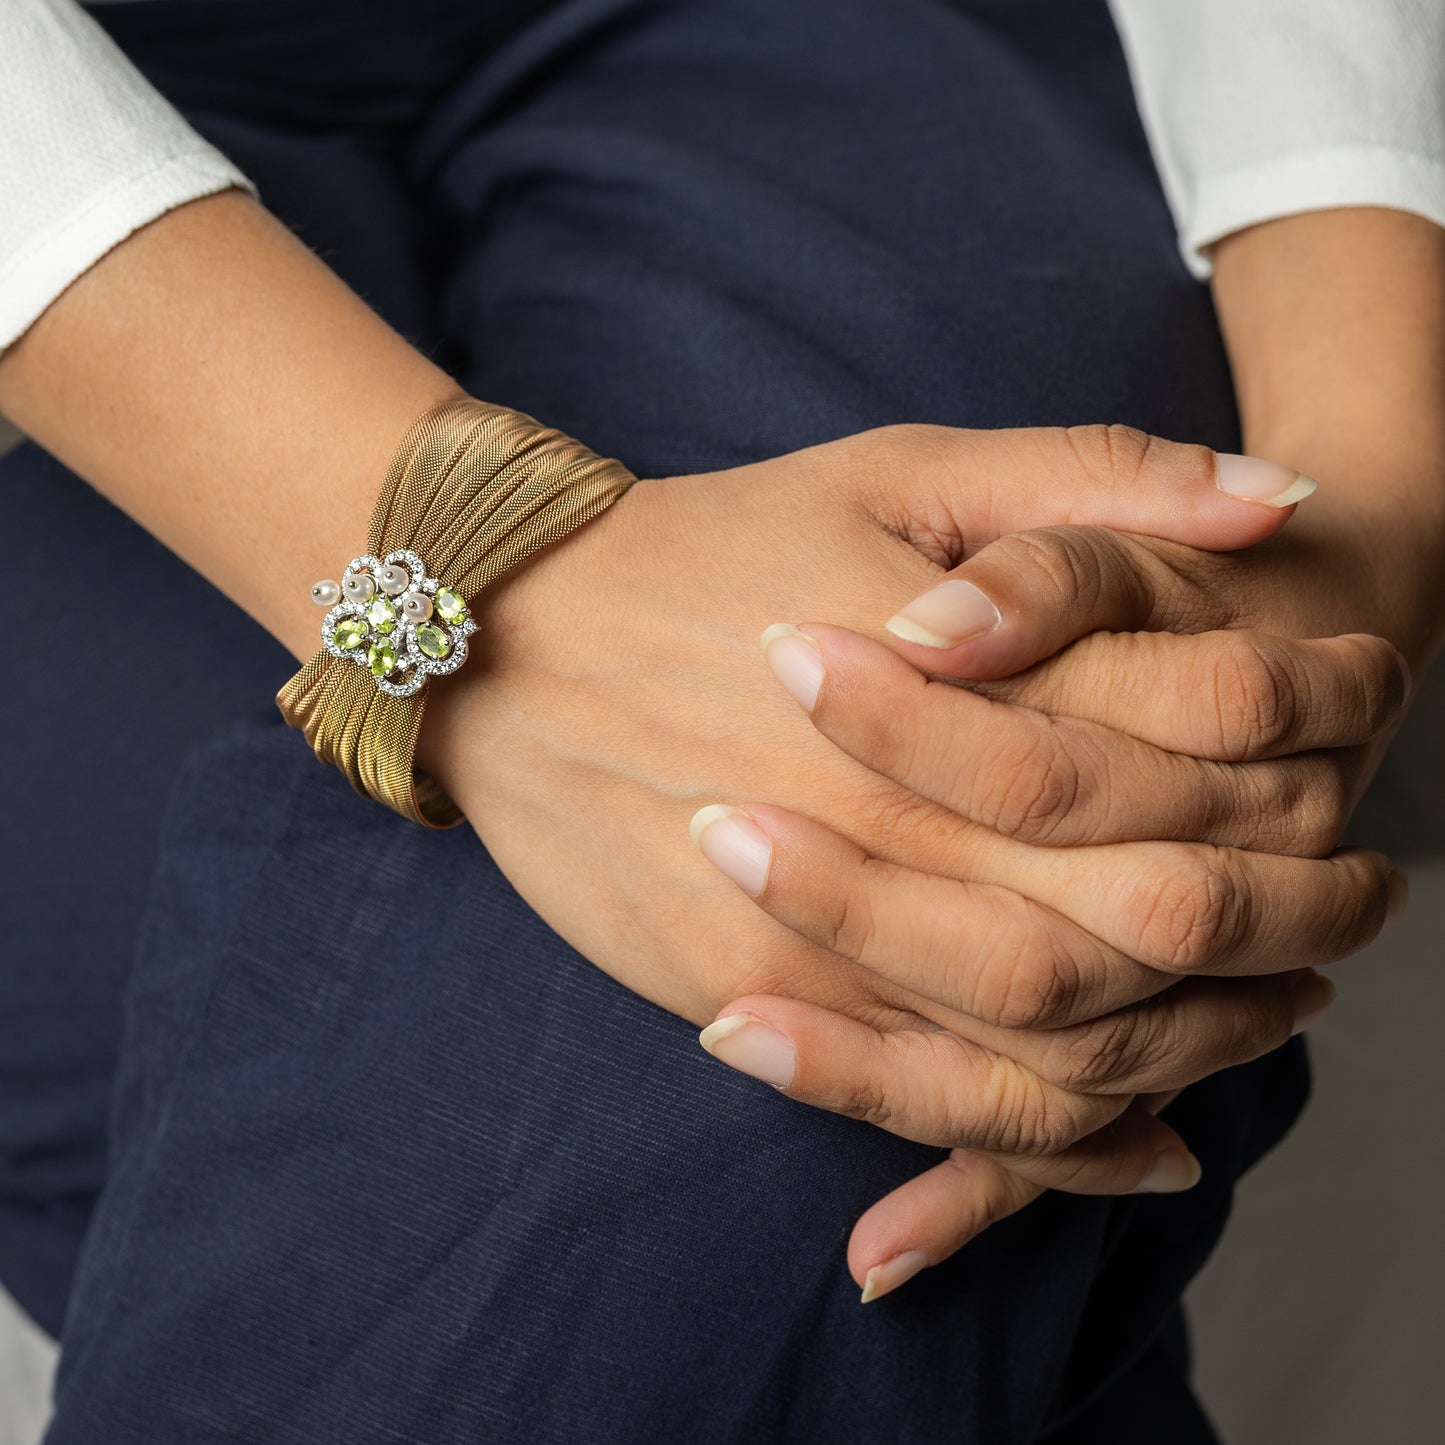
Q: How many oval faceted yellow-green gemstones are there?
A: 5